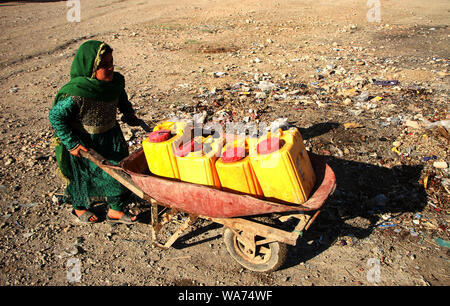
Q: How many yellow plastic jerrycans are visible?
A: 4